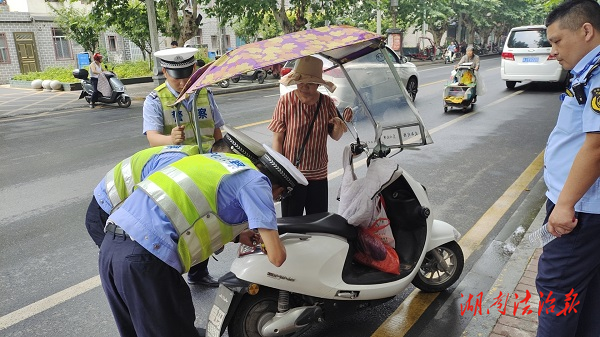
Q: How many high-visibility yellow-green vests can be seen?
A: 3